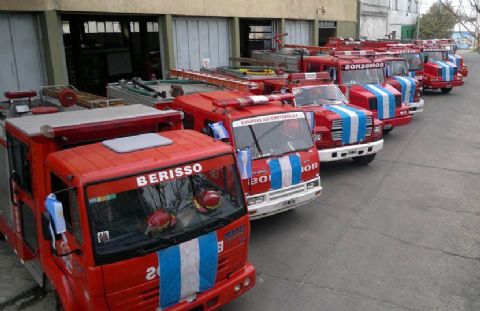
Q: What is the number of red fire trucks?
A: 8